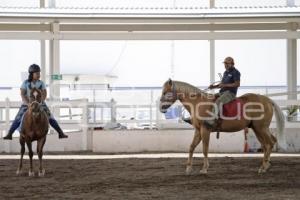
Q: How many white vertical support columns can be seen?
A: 4